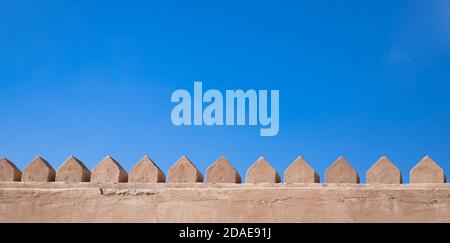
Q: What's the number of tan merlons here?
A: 12